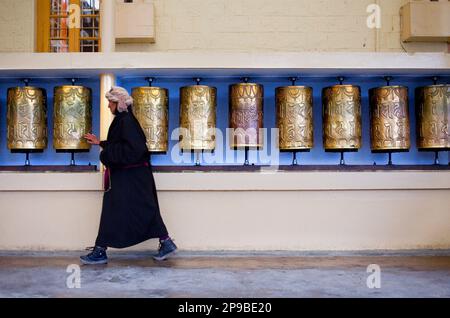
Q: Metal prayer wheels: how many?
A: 9